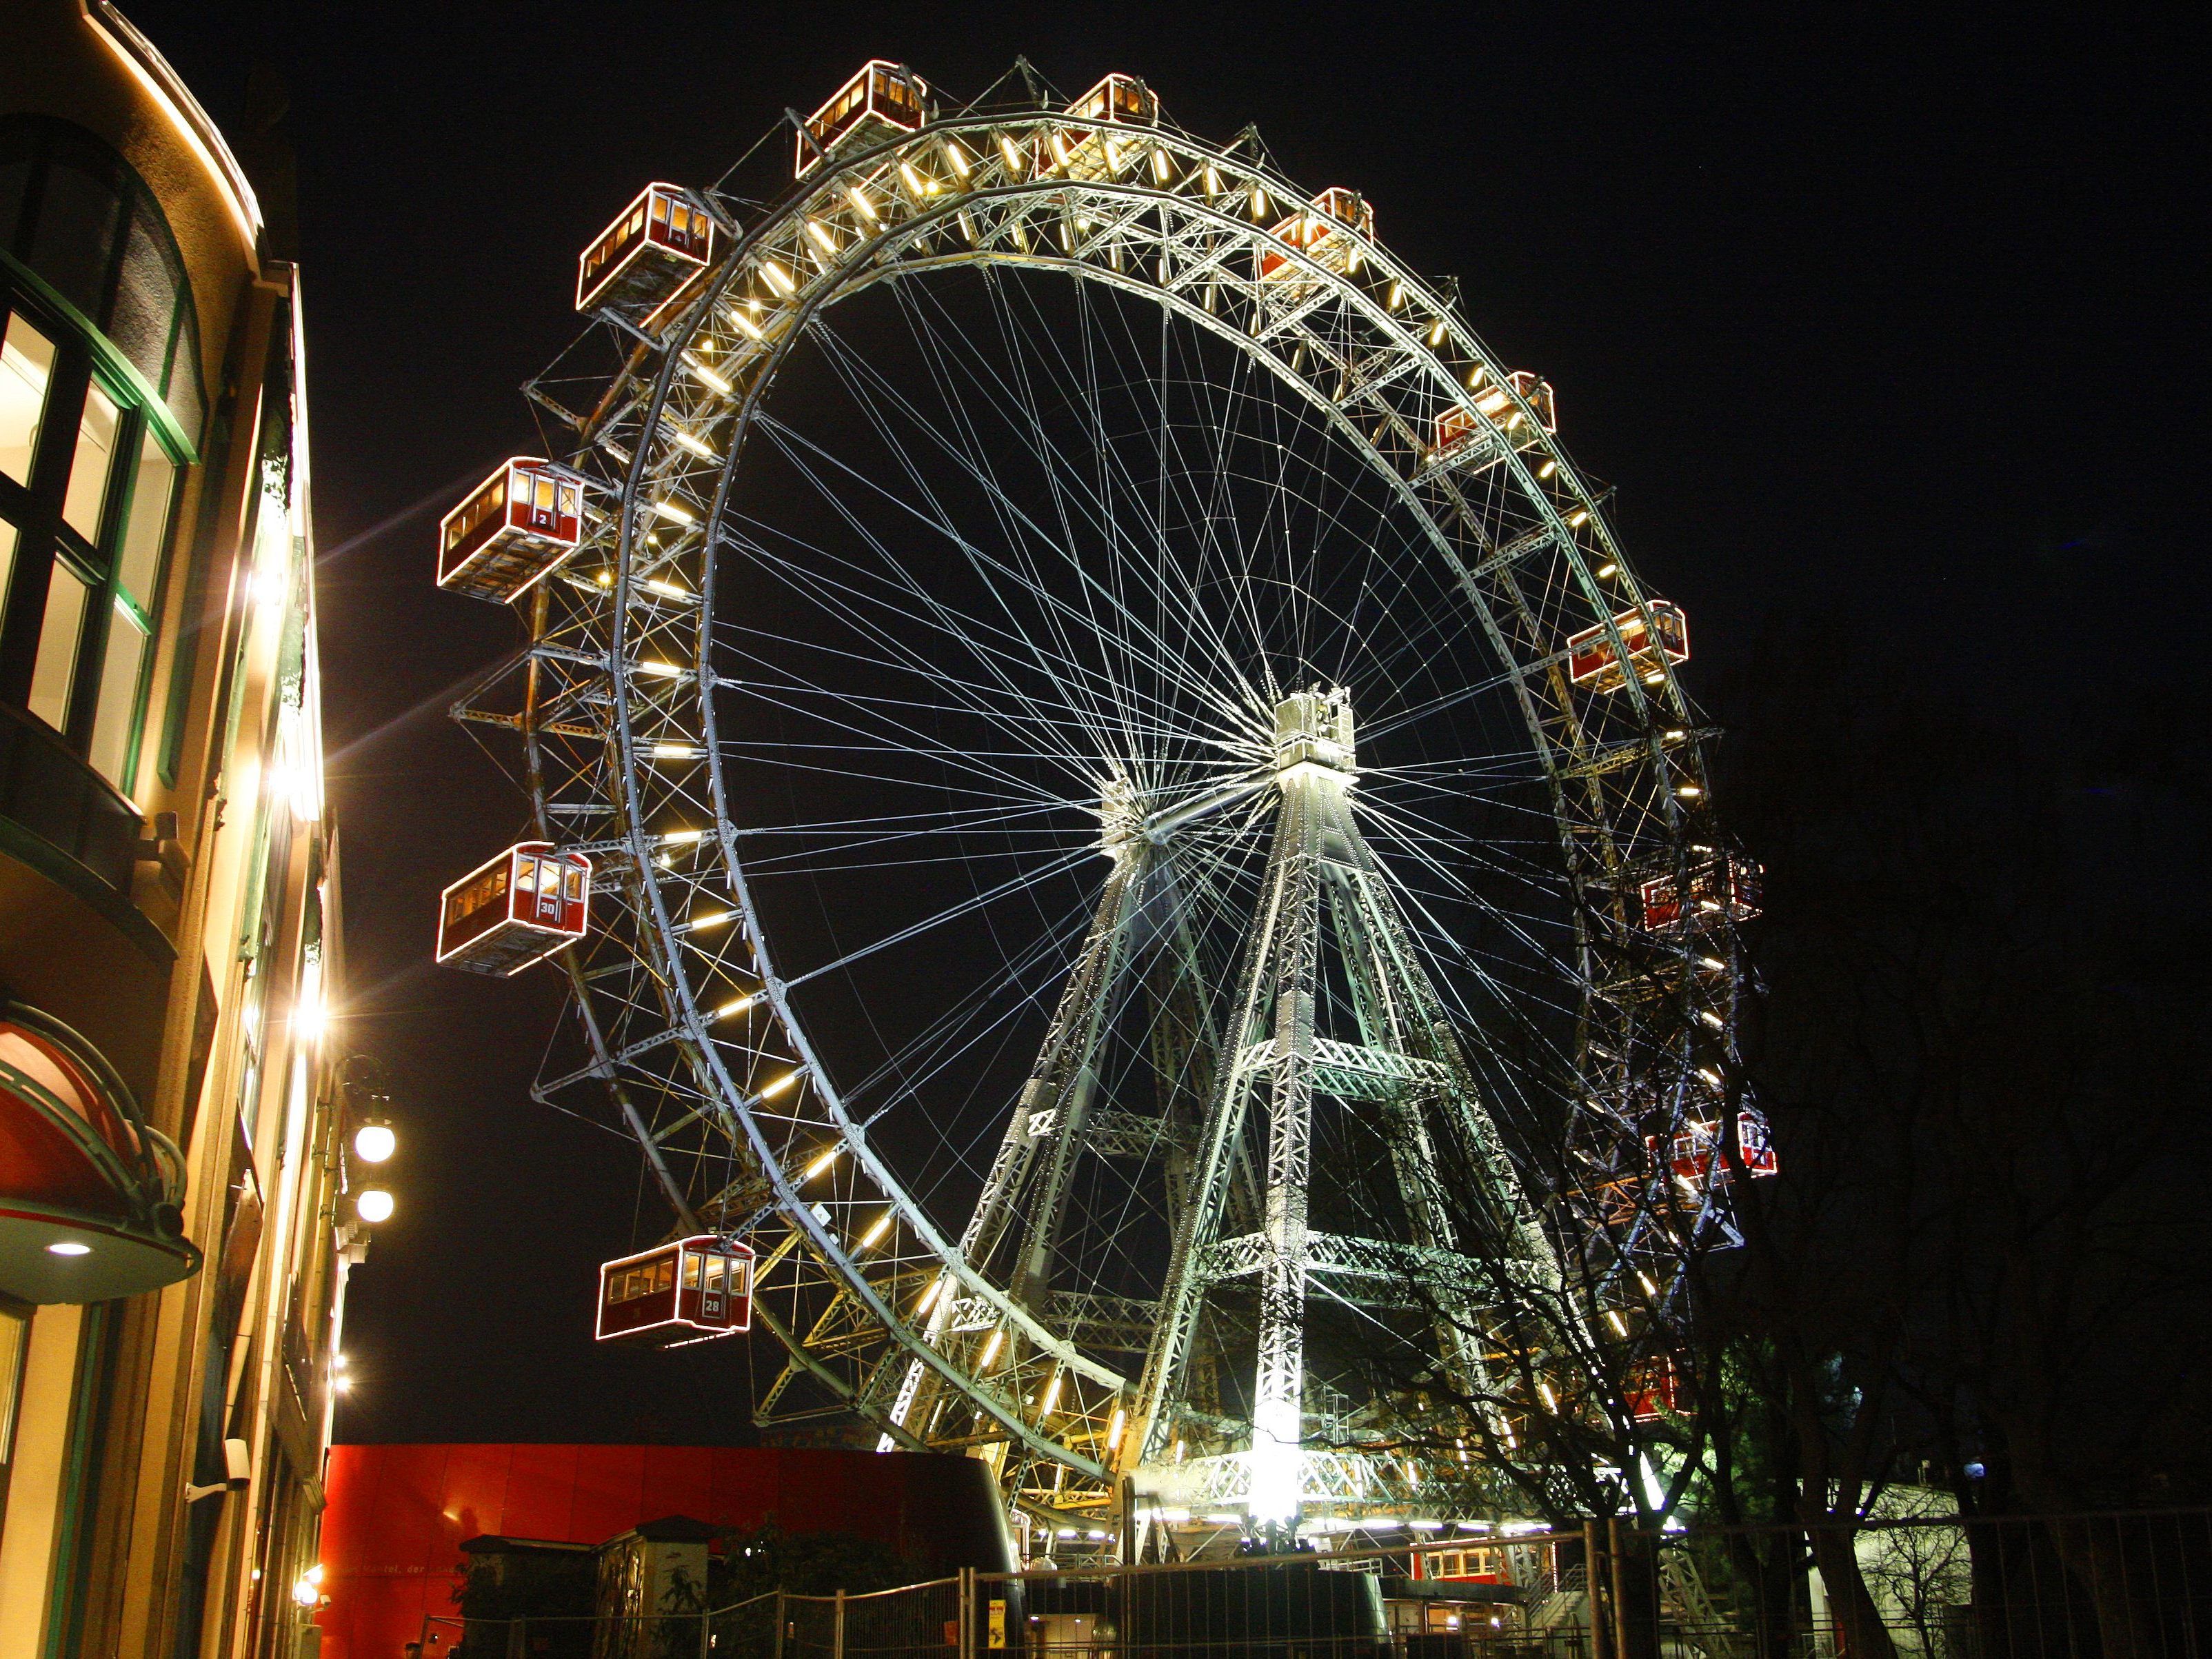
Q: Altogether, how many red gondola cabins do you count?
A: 13